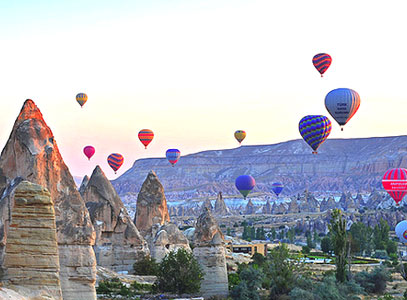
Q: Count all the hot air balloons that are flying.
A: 13